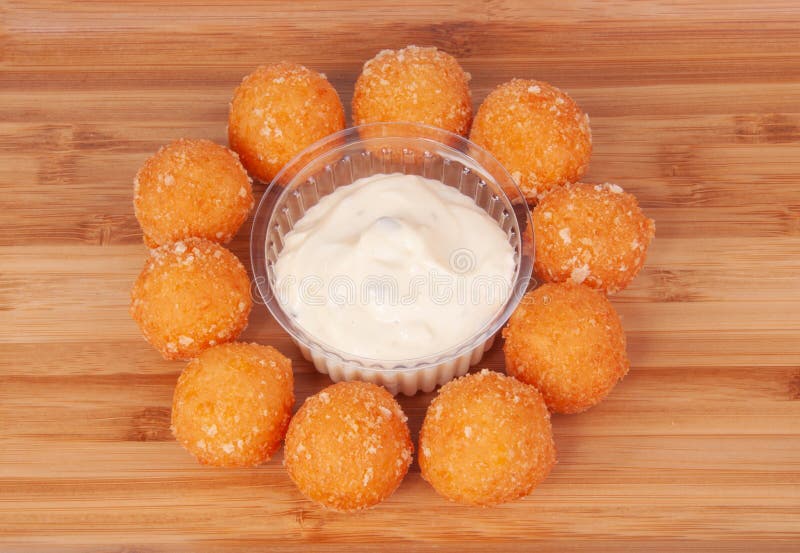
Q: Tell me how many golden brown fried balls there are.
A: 10